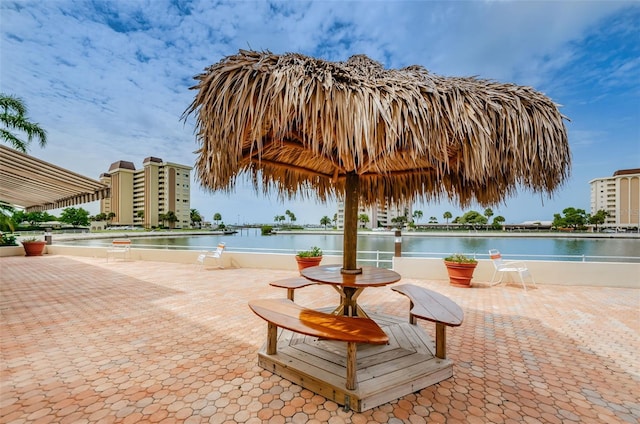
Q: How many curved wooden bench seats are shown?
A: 3